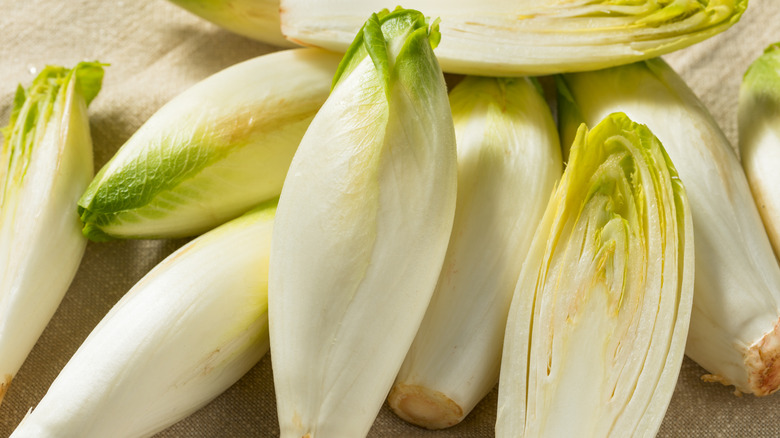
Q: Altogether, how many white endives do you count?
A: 10